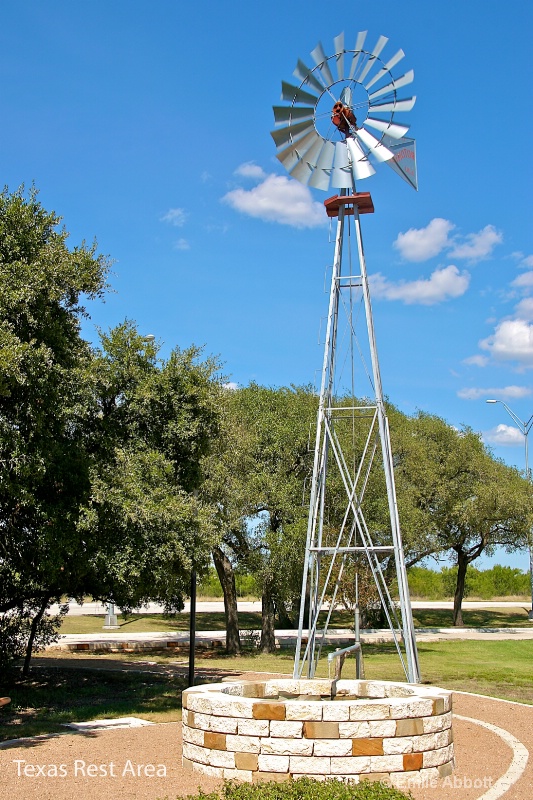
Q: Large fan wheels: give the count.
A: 1